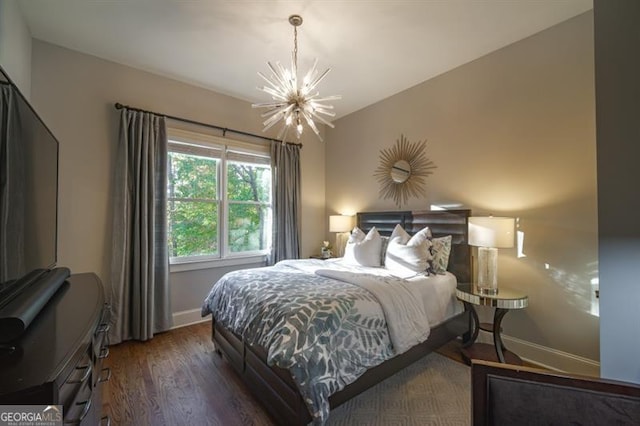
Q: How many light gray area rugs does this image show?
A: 1